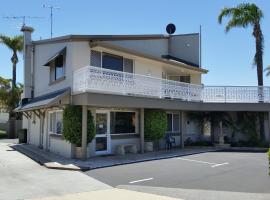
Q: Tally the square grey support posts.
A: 3